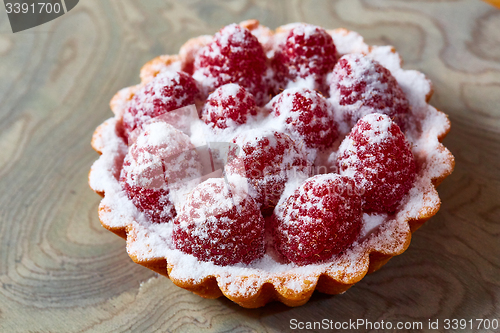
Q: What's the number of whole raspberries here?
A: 11